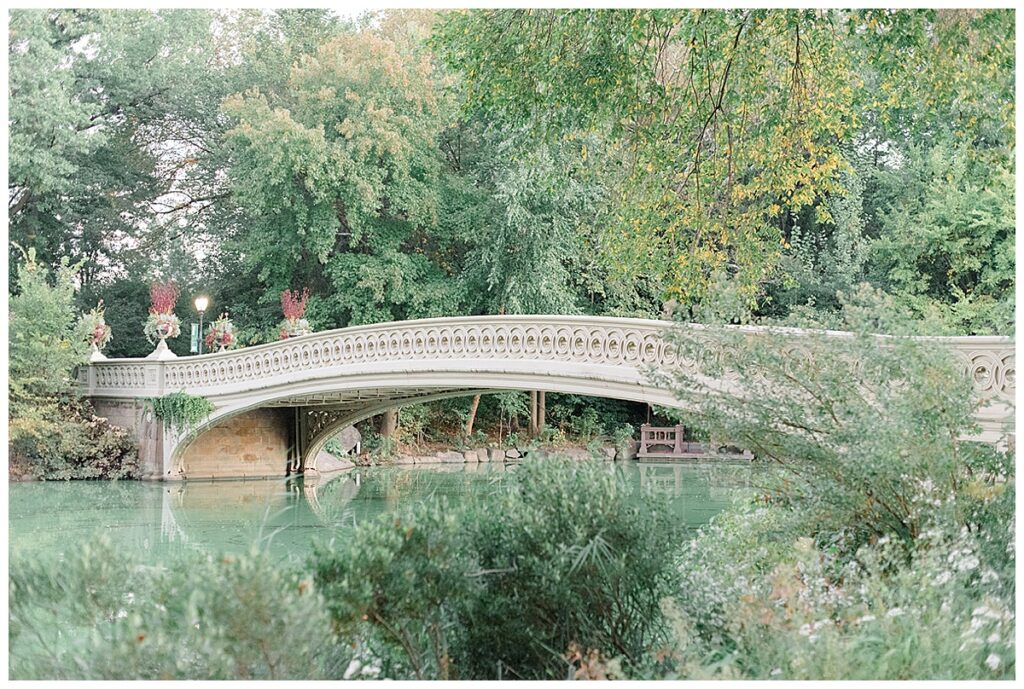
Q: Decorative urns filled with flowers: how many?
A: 4